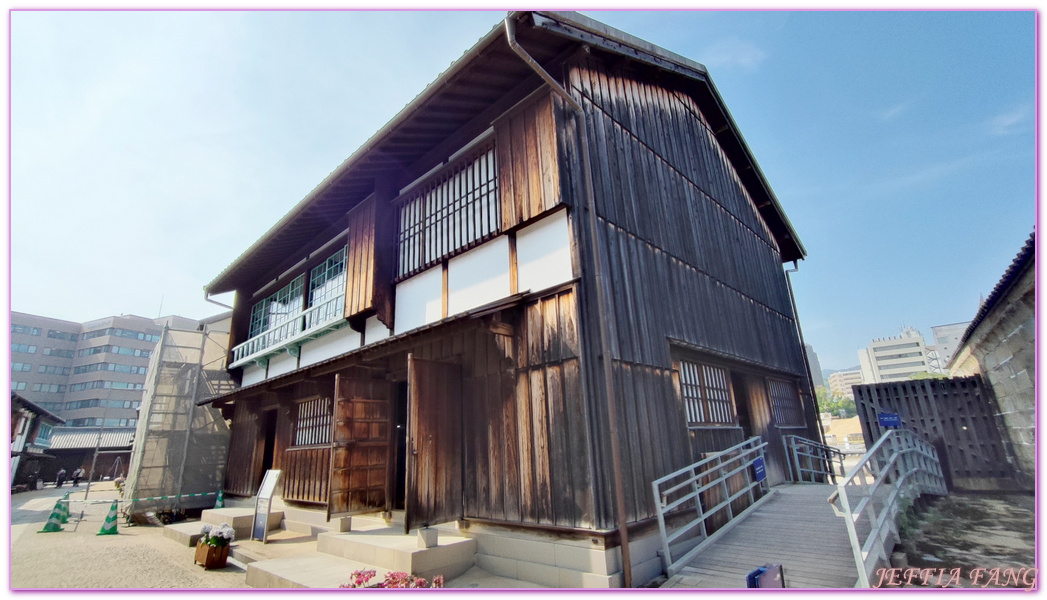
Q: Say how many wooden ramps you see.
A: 1